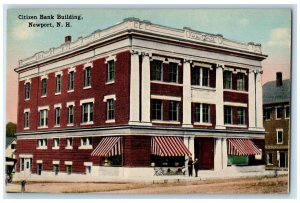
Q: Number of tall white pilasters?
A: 6